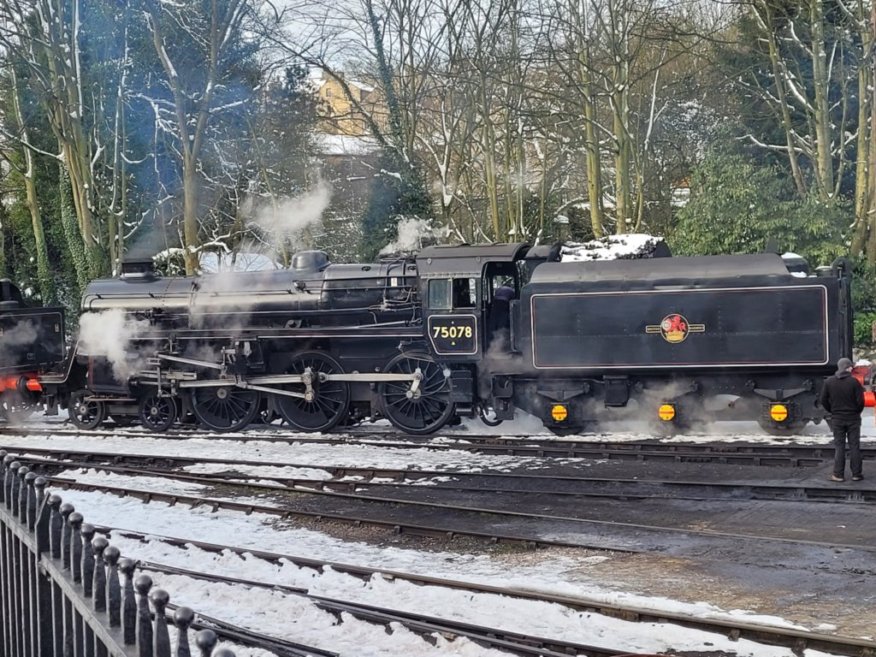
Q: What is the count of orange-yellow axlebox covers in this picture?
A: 3